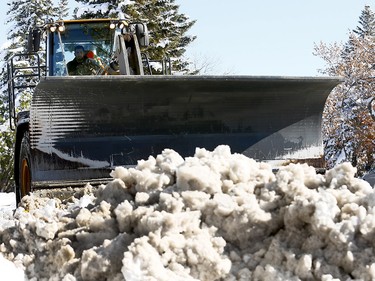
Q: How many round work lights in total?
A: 4